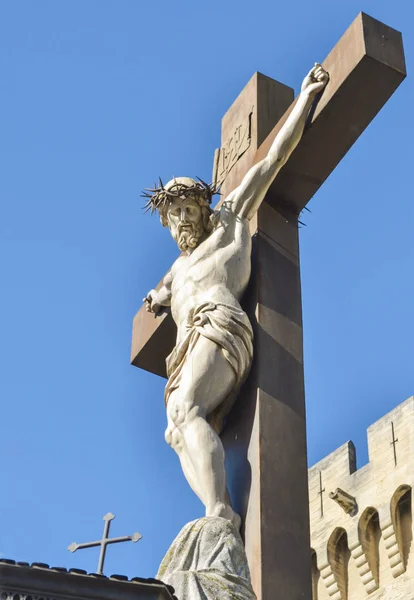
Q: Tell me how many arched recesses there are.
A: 4